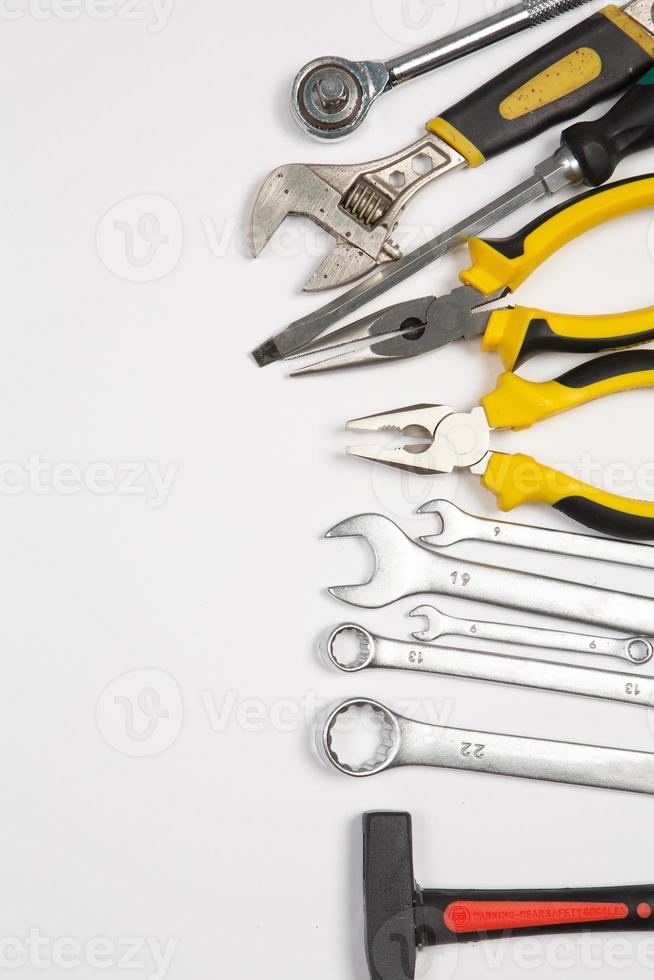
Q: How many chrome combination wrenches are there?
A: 5